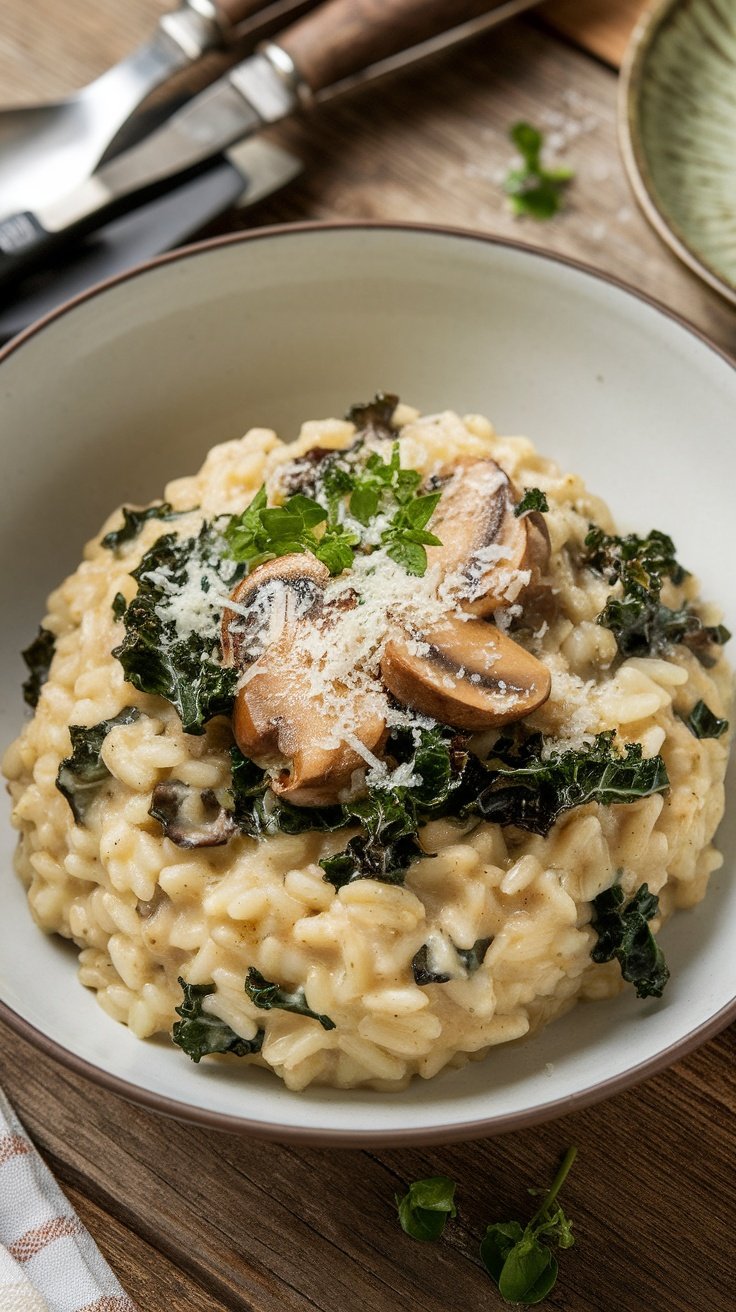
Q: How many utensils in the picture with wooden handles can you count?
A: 2